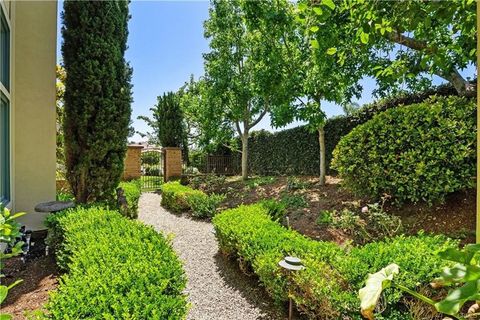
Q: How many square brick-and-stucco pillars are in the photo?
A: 2